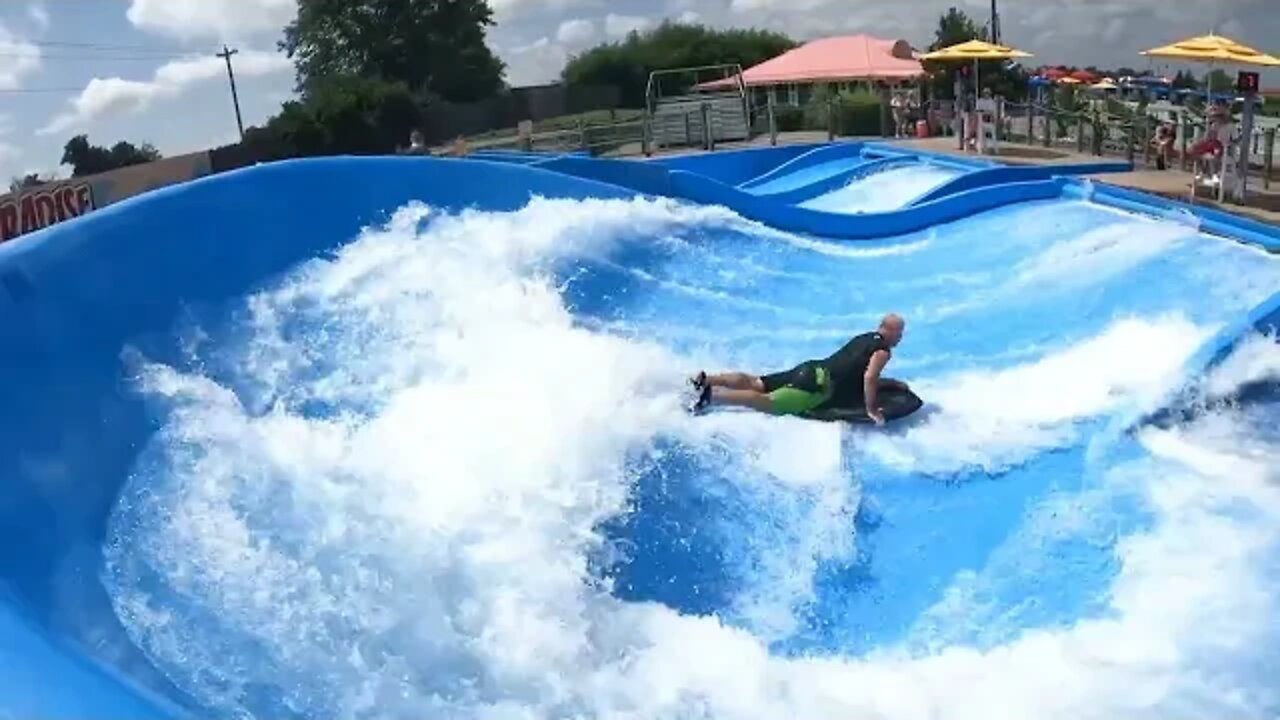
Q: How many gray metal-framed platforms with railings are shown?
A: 1